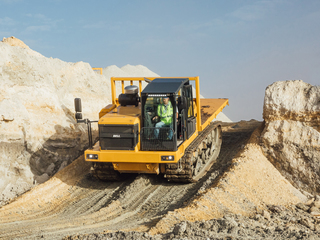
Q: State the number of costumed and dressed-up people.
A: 0